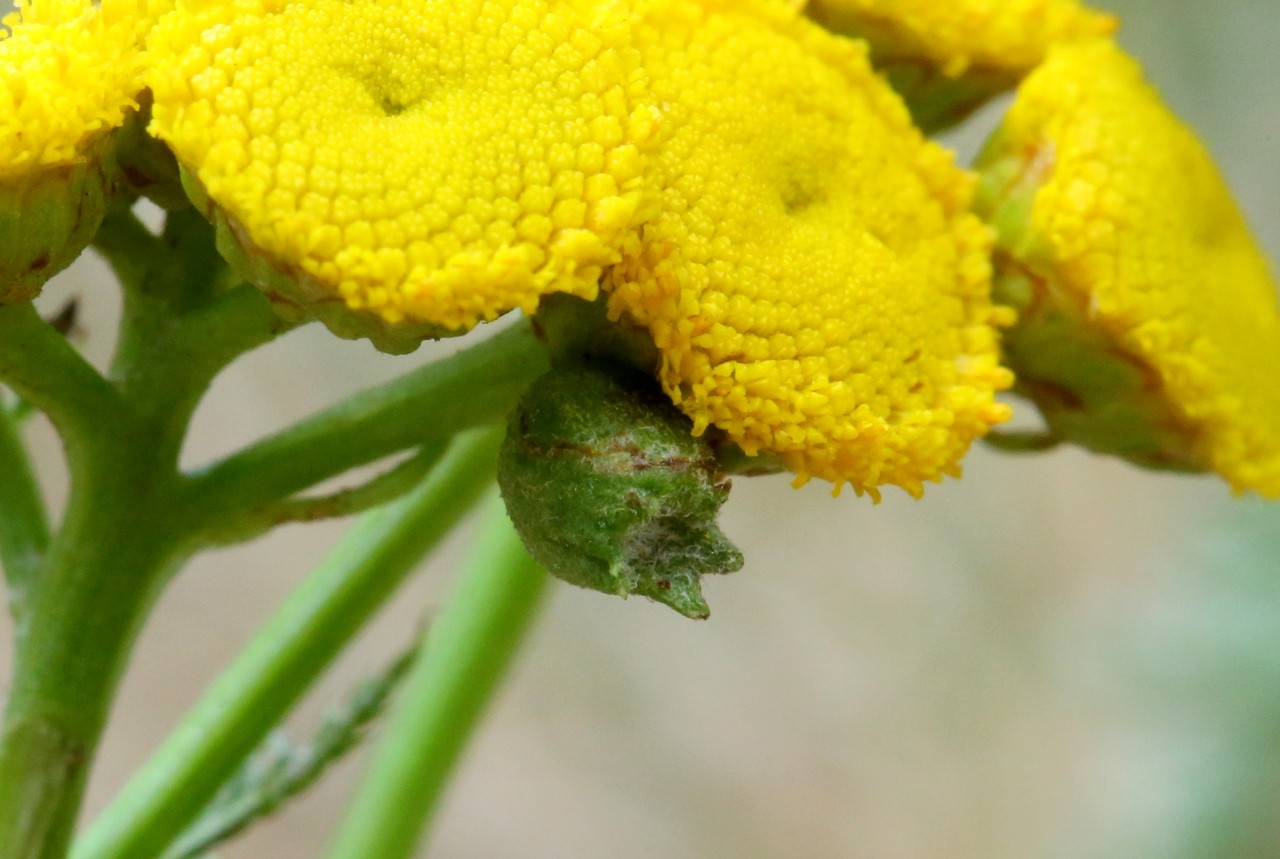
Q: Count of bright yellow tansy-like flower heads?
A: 5